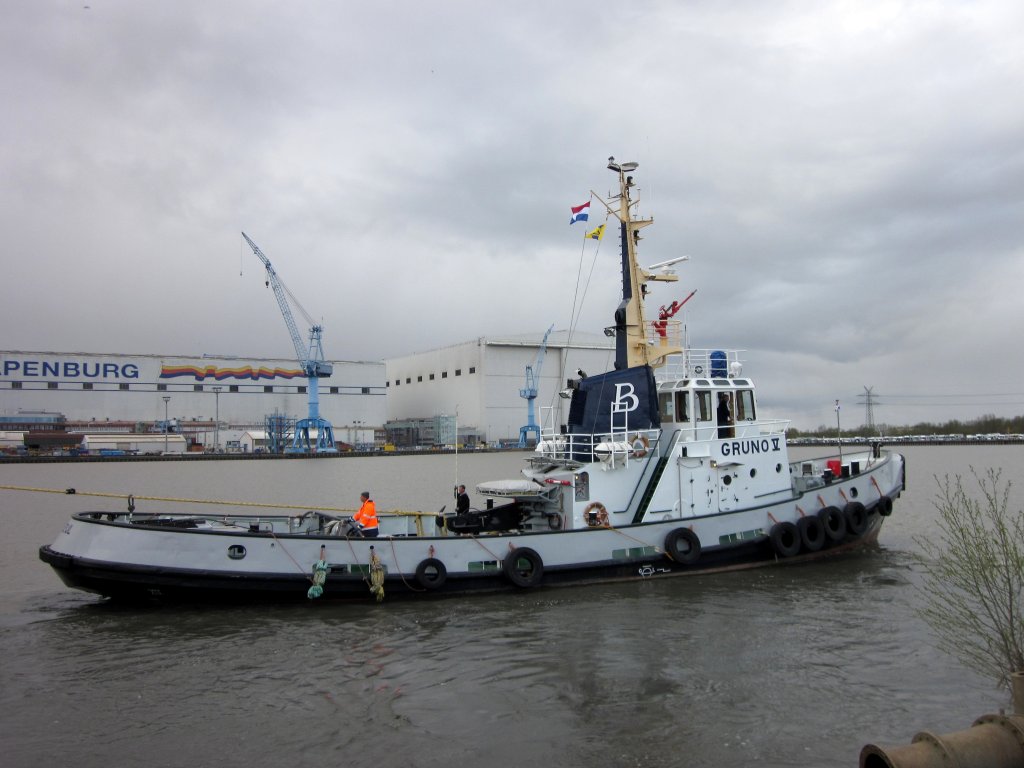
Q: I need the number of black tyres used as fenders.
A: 8